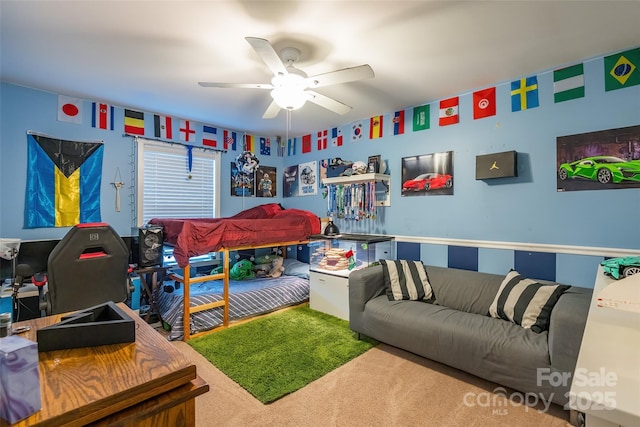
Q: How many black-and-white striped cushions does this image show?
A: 2